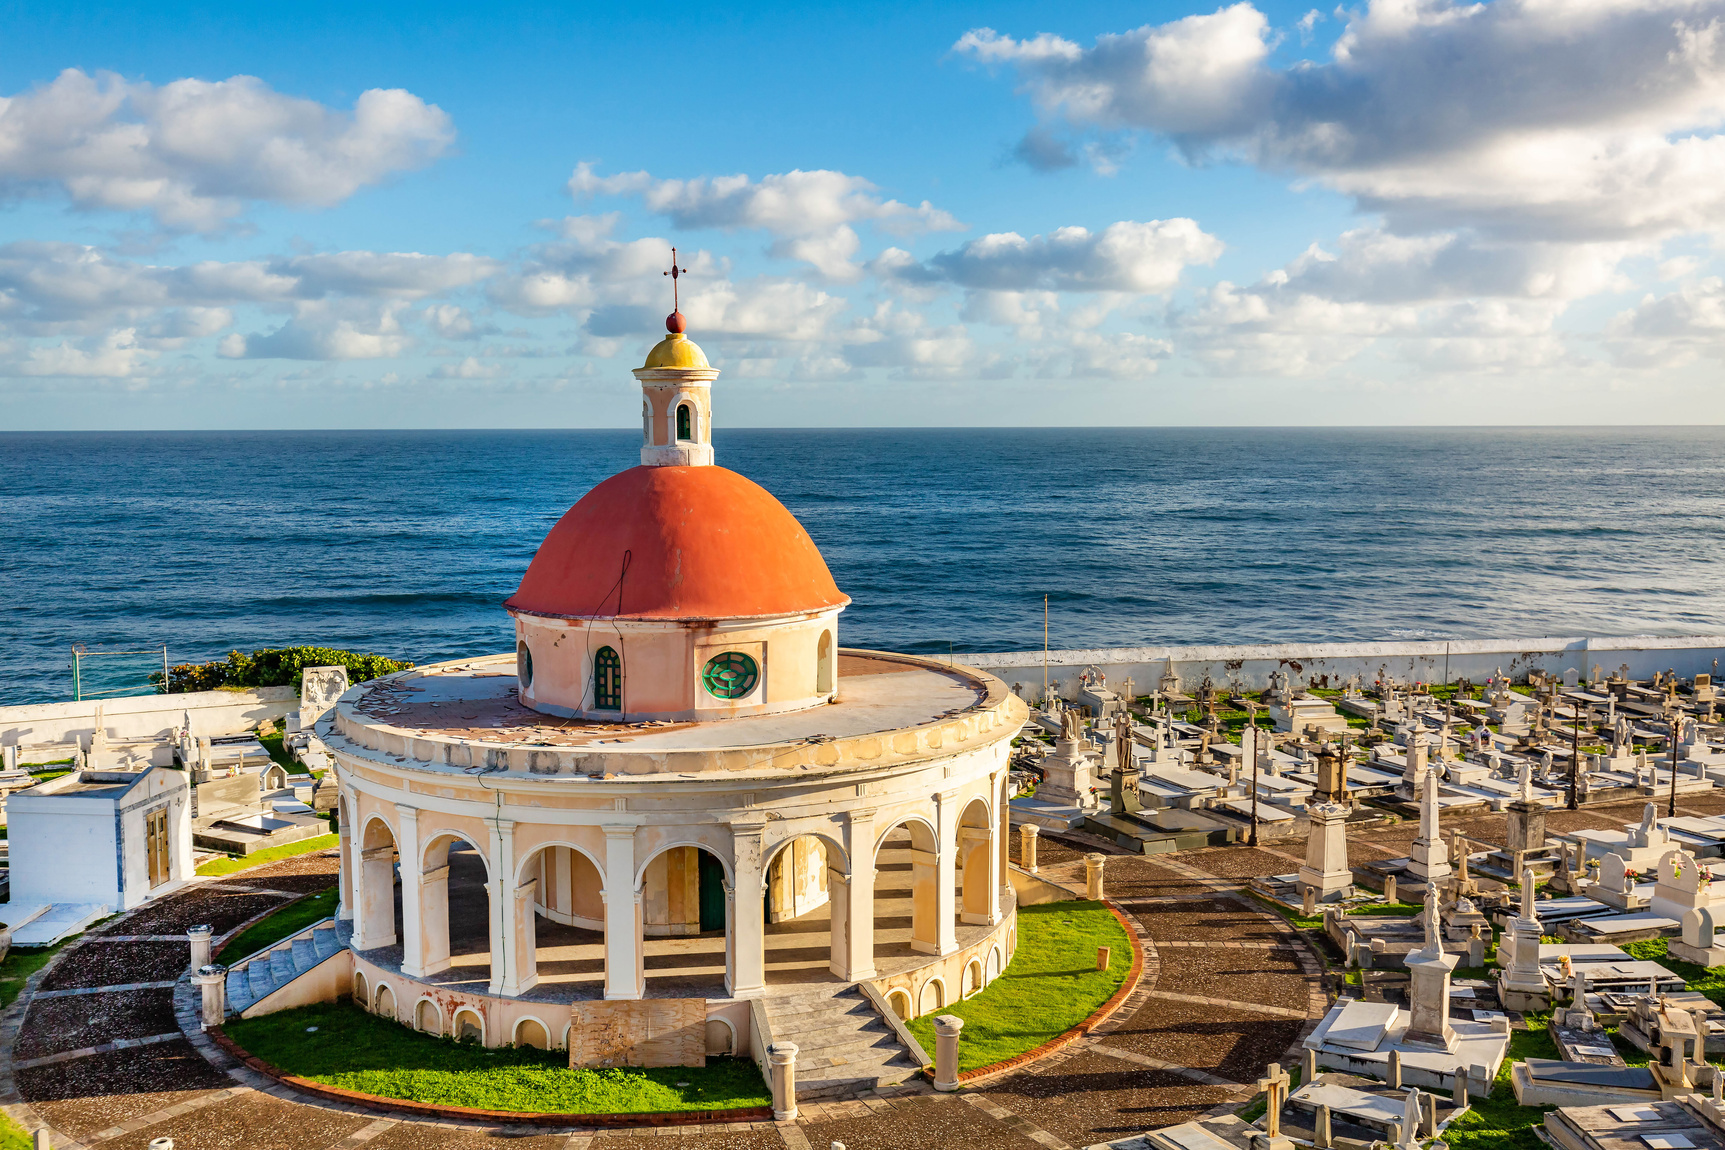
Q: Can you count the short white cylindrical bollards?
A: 6